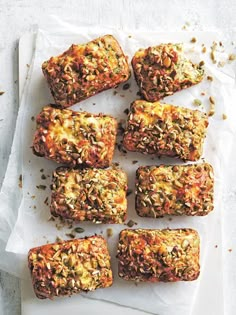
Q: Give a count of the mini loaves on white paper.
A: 8